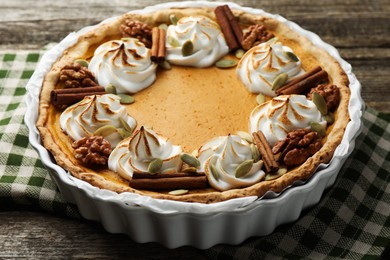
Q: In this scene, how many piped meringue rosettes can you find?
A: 7